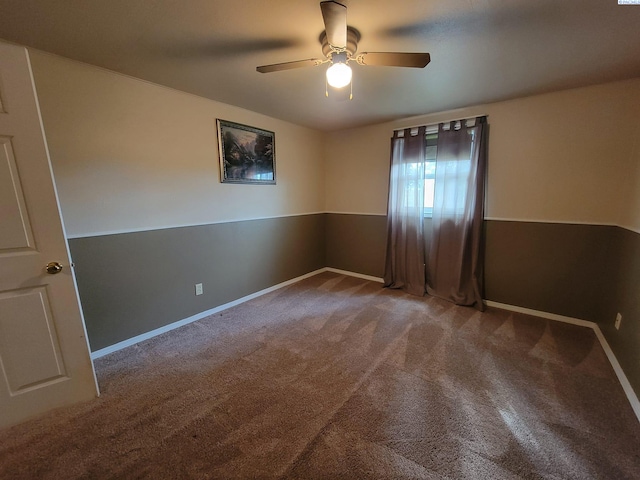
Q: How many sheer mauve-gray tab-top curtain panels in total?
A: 2